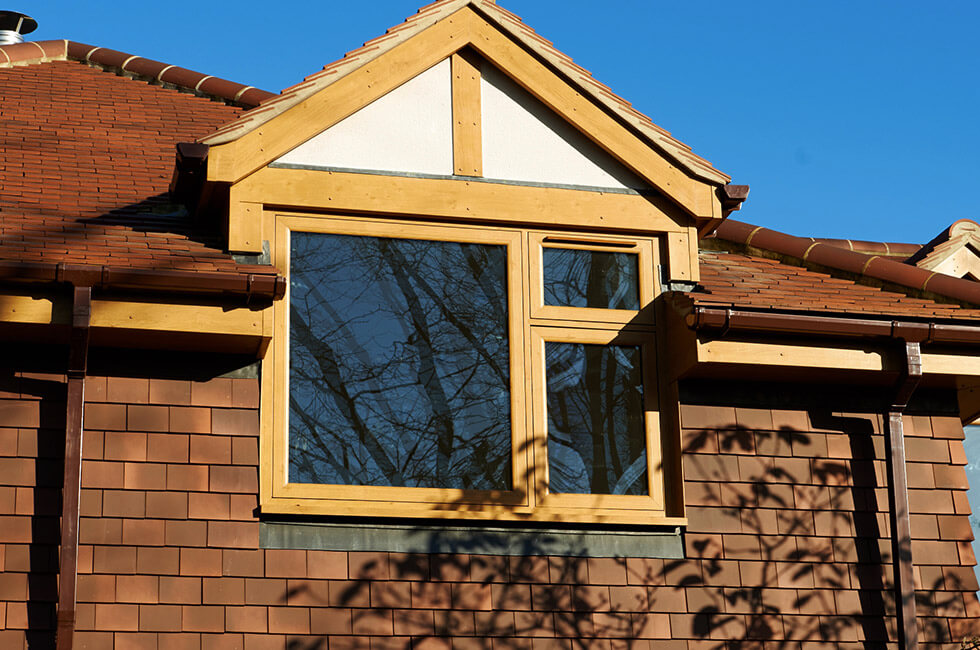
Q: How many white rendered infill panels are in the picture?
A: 2